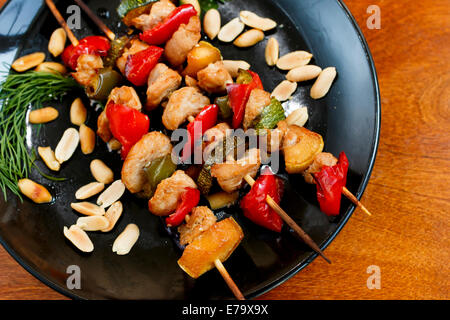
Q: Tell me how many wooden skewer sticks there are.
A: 3